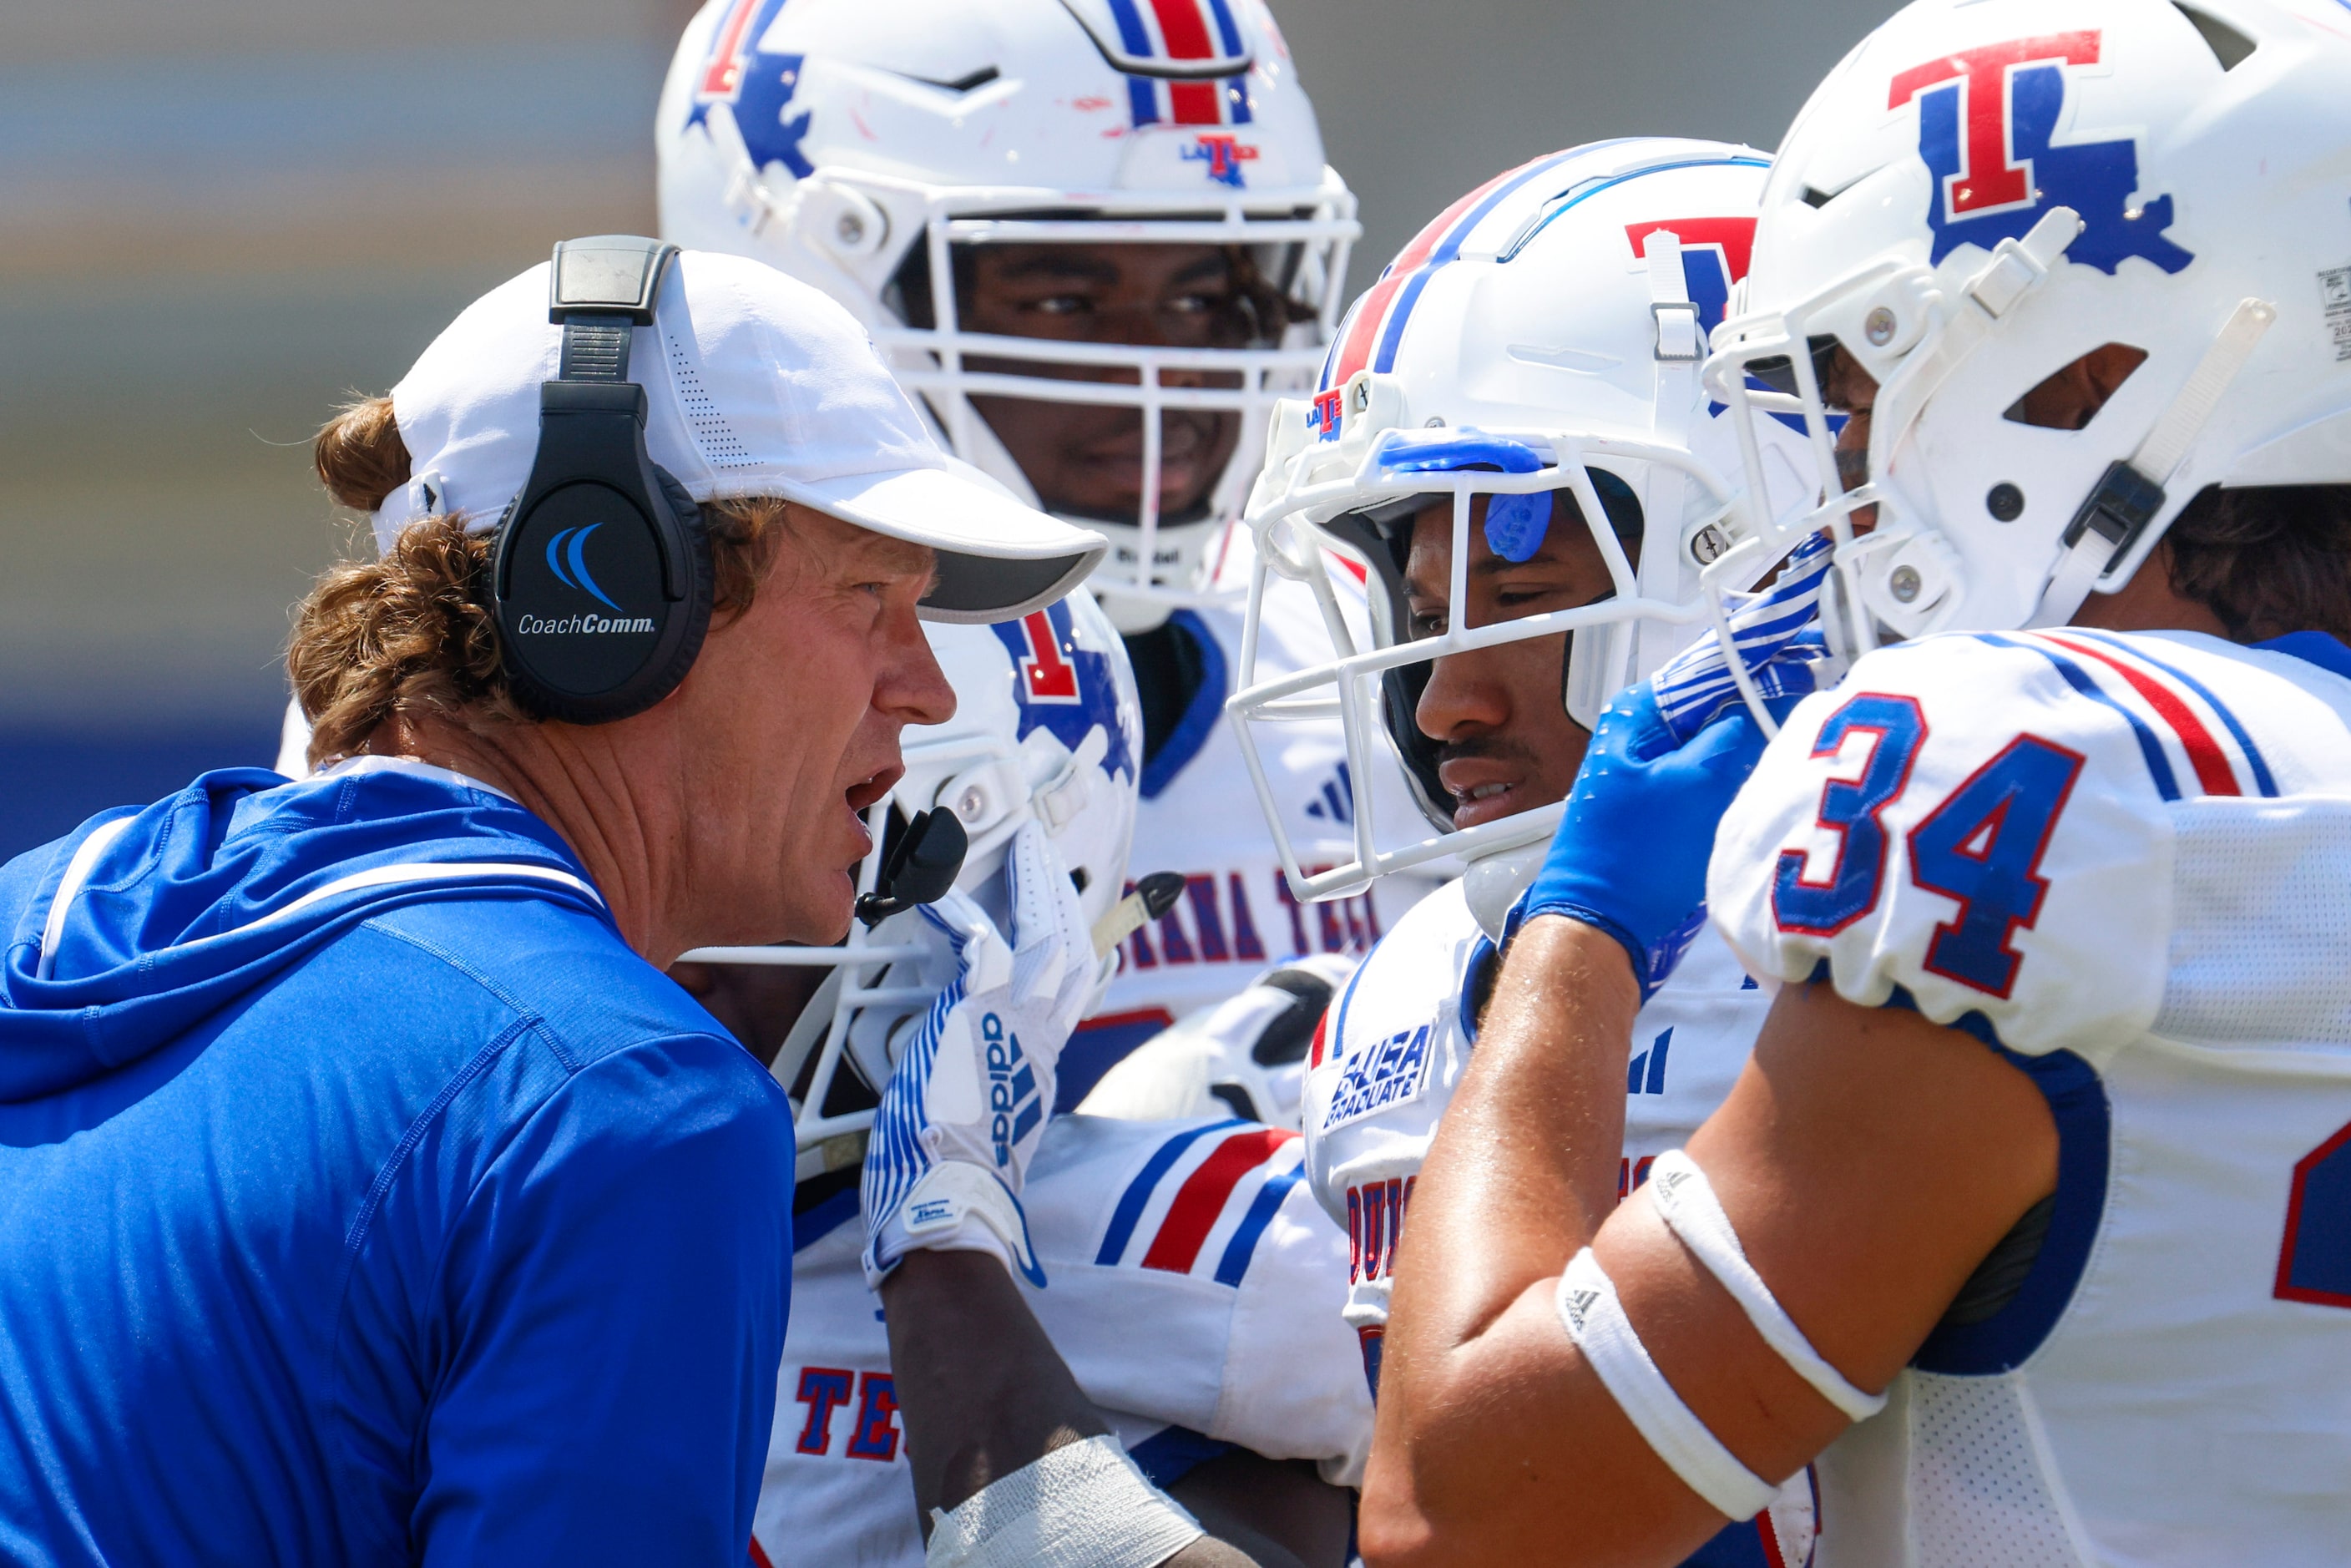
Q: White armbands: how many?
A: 2